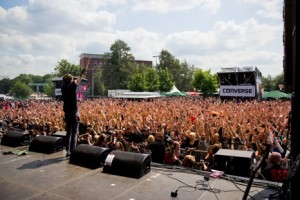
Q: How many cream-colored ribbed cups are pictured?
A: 0